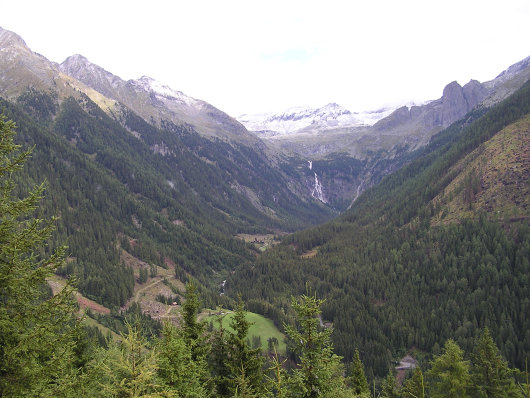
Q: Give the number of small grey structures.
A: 1